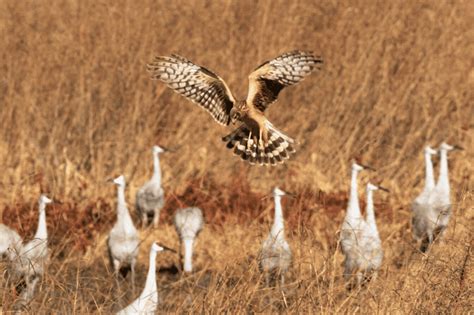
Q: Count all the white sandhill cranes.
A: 11